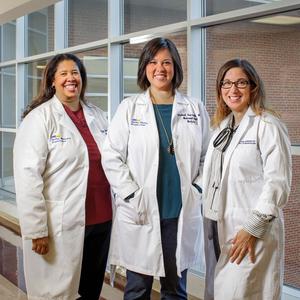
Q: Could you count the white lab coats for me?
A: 3